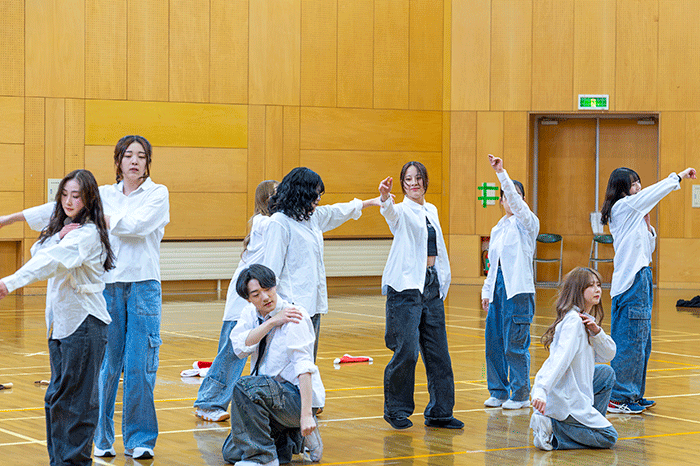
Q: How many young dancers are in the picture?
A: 9